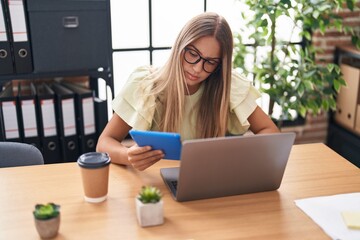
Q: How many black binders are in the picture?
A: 7